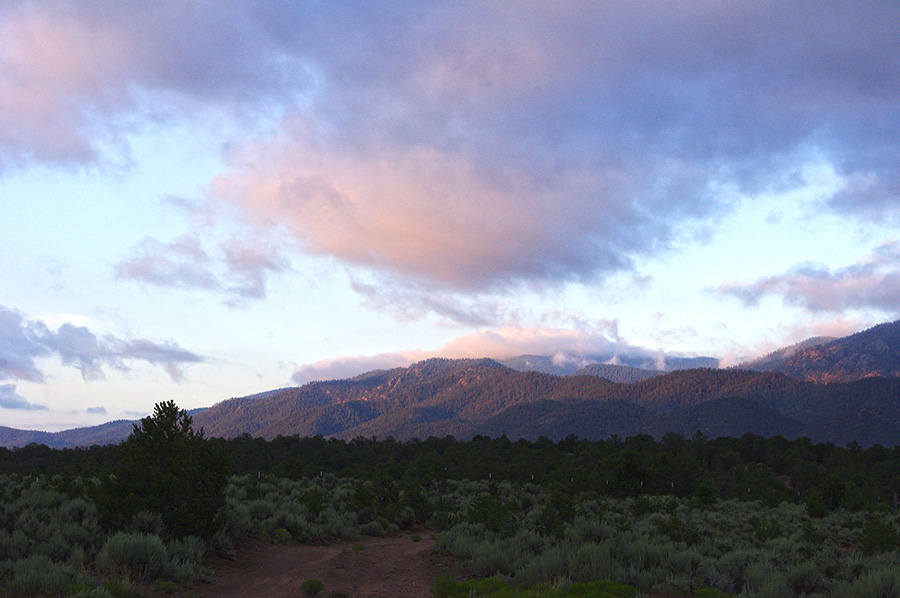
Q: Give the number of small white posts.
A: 14